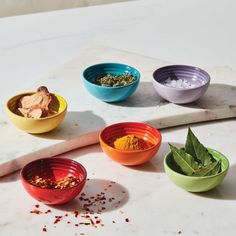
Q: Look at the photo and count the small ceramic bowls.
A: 6